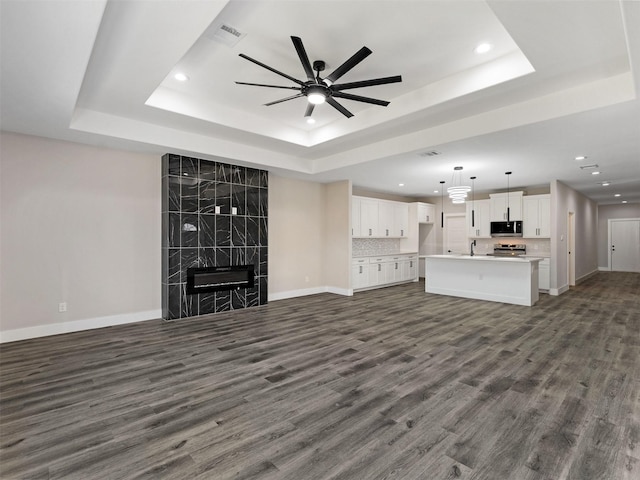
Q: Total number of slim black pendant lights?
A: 3